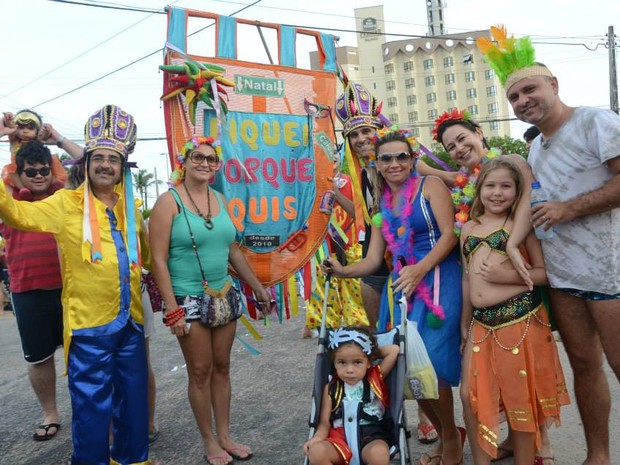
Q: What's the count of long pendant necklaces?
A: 1